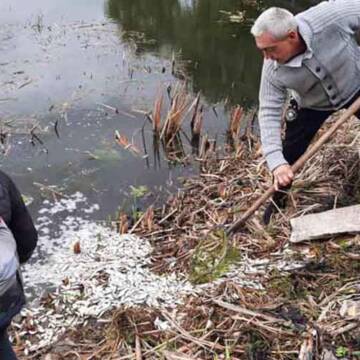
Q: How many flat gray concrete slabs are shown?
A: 1